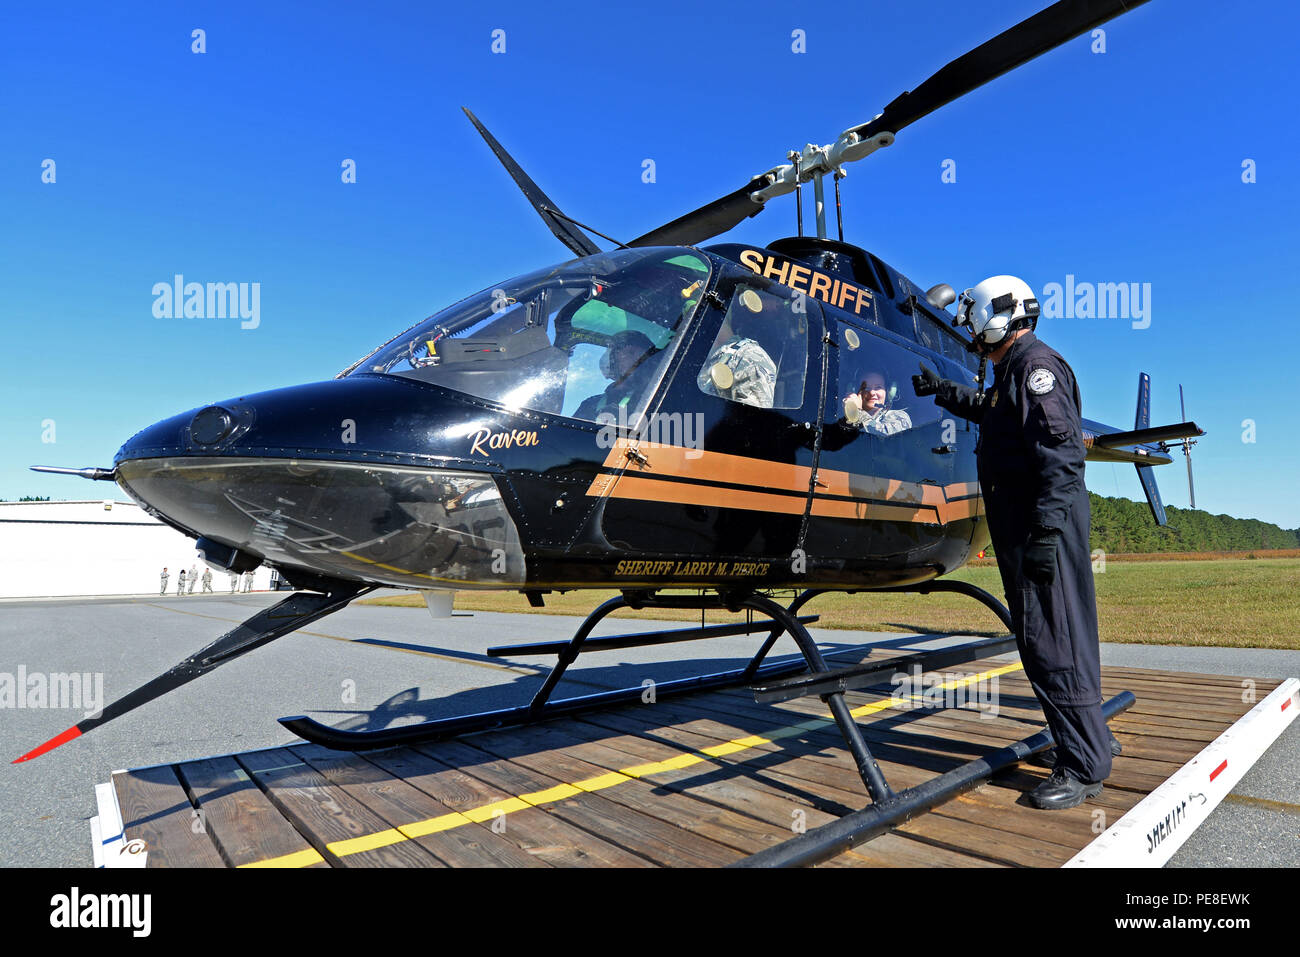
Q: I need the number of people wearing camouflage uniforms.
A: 8